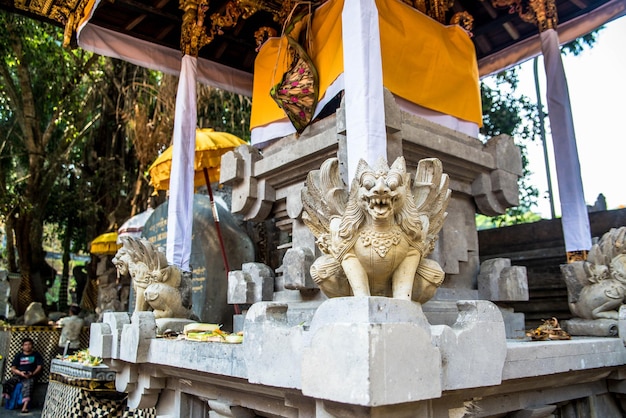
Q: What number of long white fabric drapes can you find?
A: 3